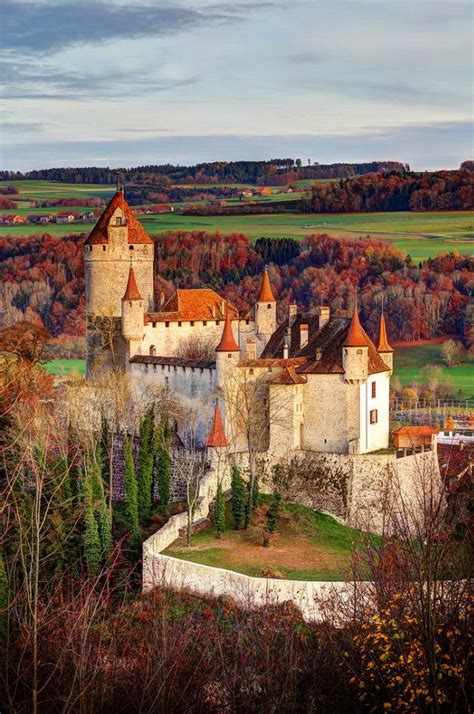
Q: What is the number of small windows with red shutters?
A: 2